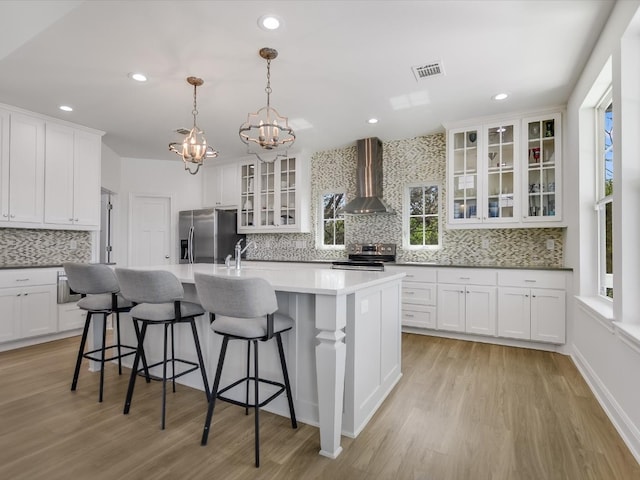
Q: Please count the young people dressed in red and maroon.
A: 0